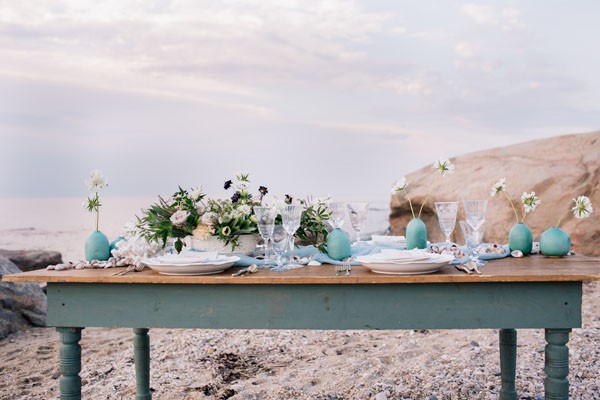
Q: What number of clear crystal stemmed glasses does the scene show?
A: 8